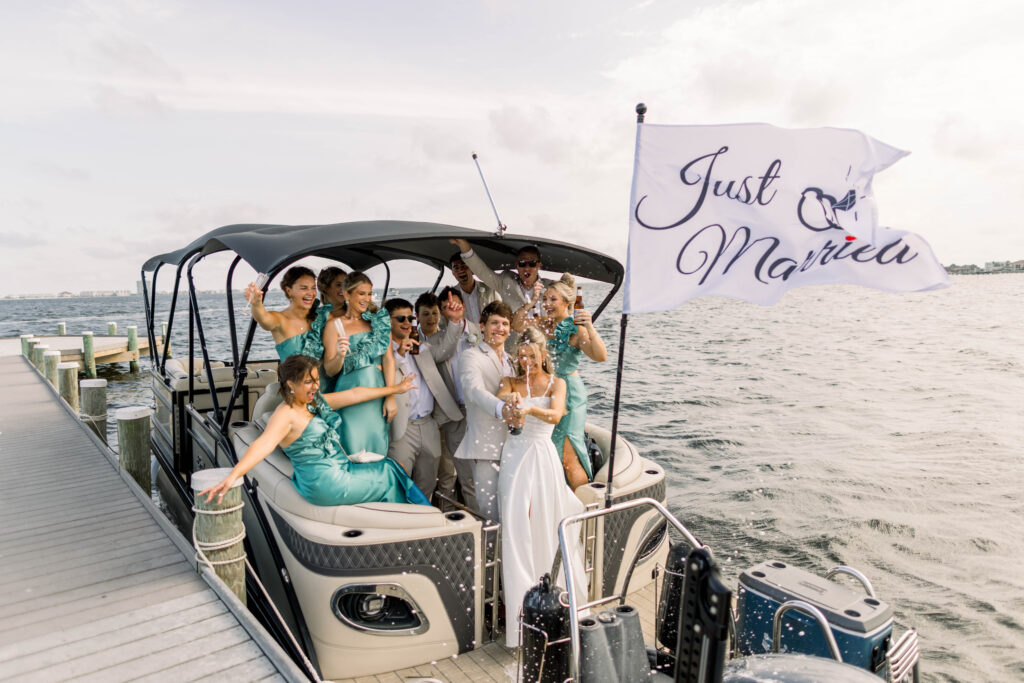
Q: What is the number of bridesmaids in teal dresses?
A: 5